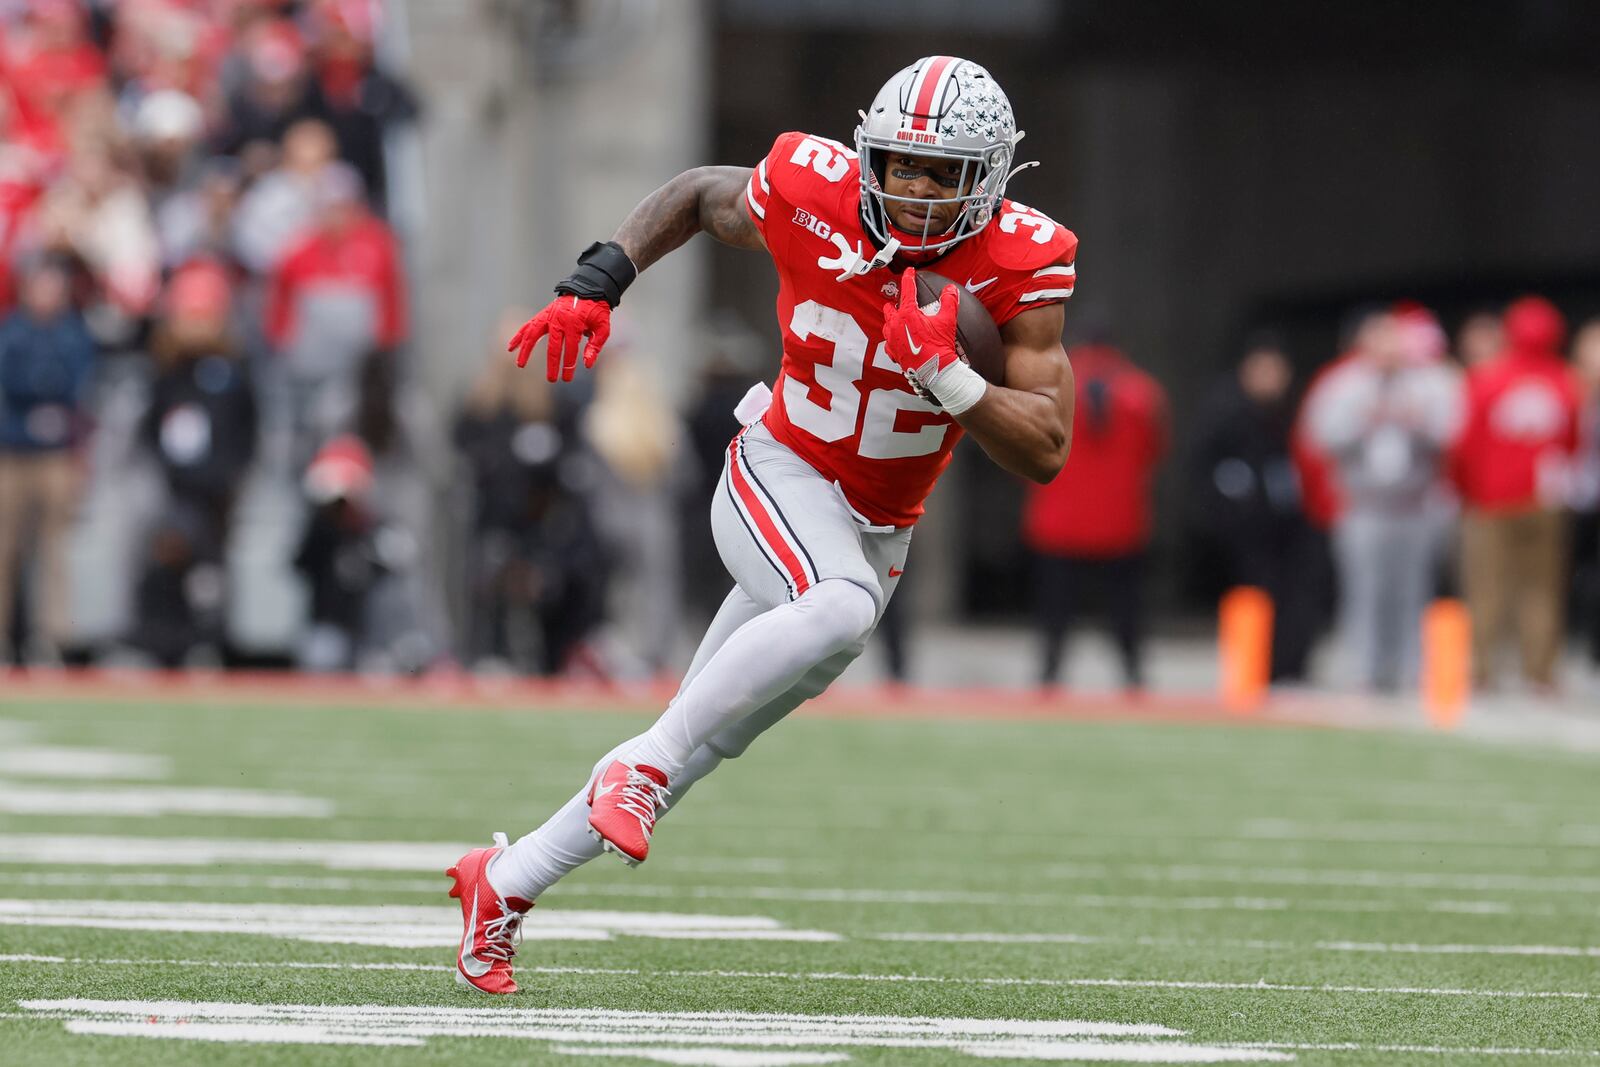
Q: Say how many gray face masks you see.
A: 1